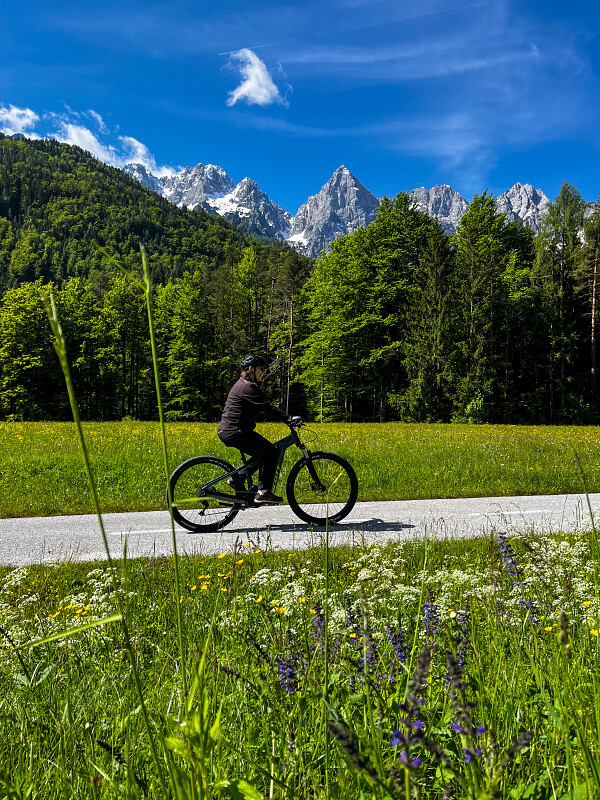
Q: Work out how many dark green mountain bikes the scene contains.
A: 1